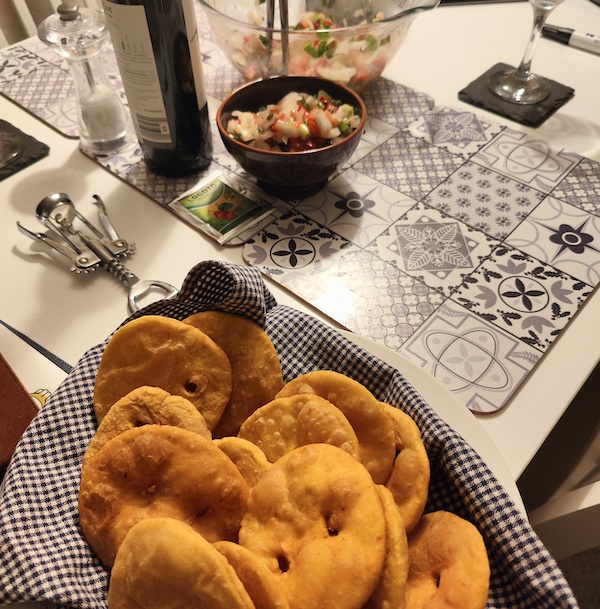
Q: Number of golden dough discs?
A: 13